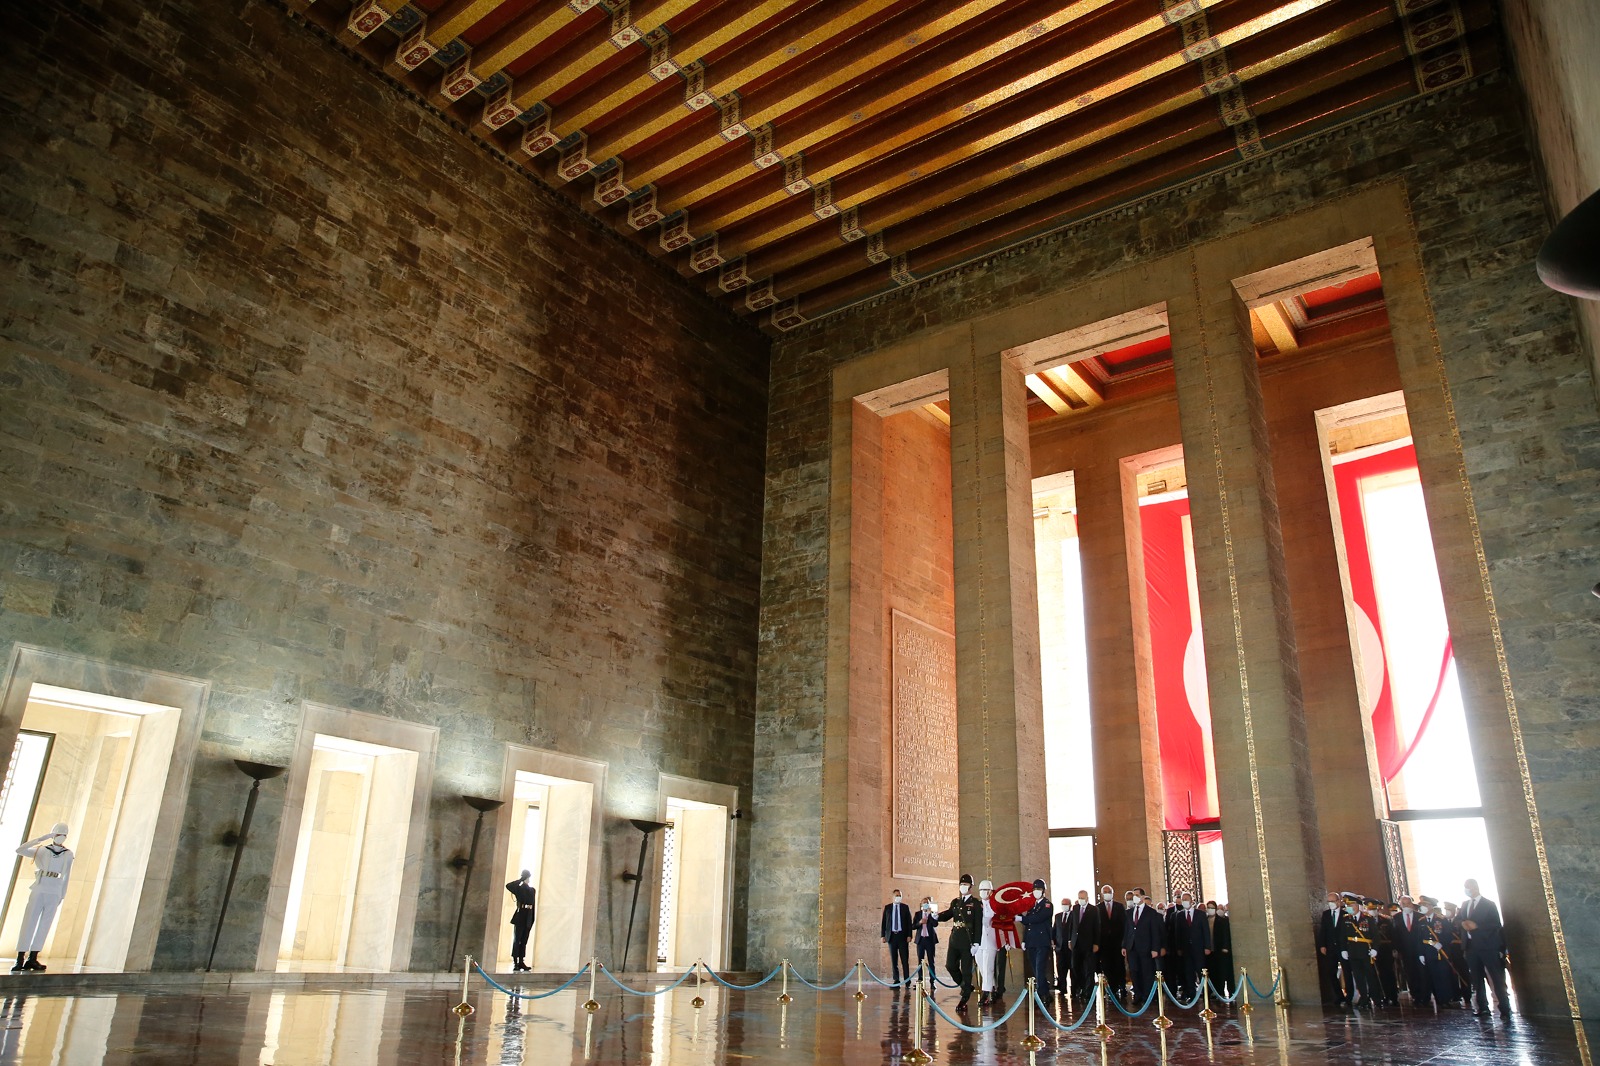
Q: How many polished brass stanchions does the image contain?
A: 14